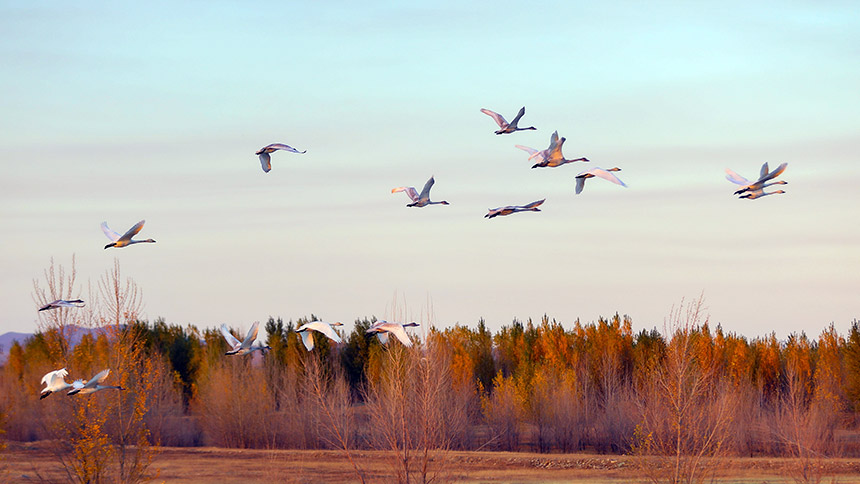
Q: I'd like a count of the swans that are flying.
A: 15